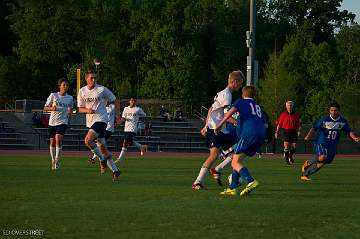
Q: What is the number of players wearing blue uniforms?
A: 2